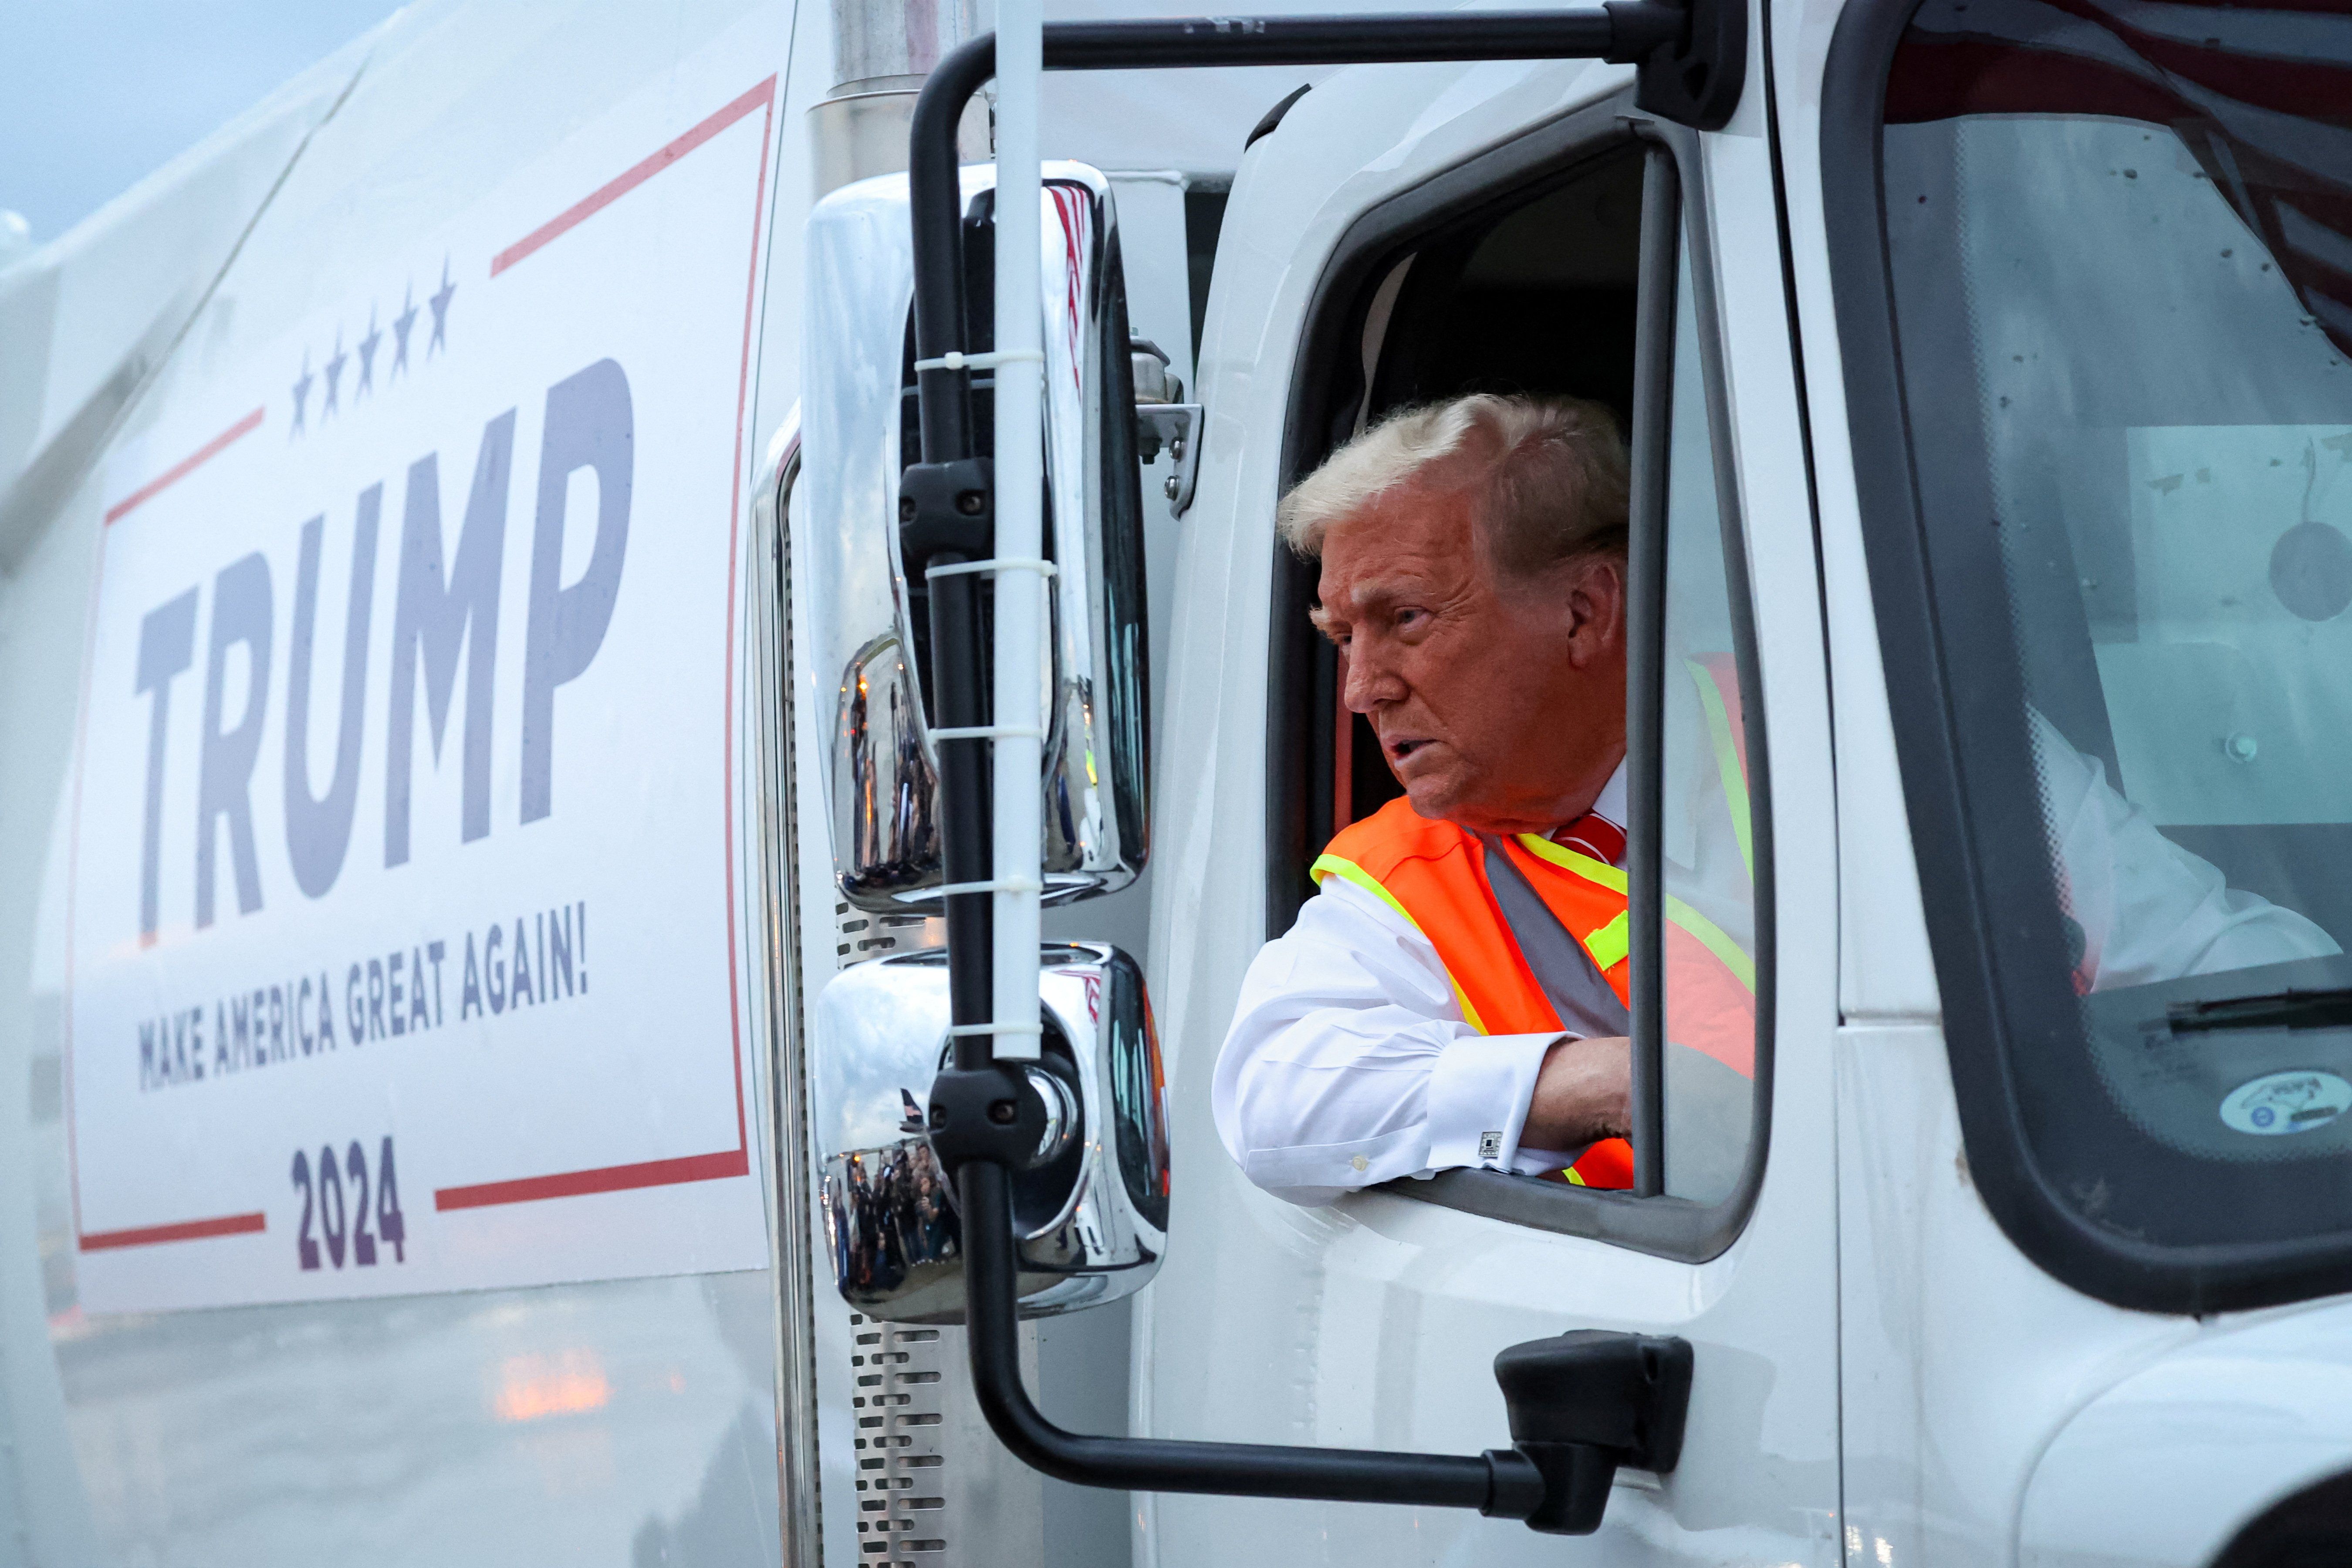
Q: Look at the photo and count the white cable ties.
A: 5